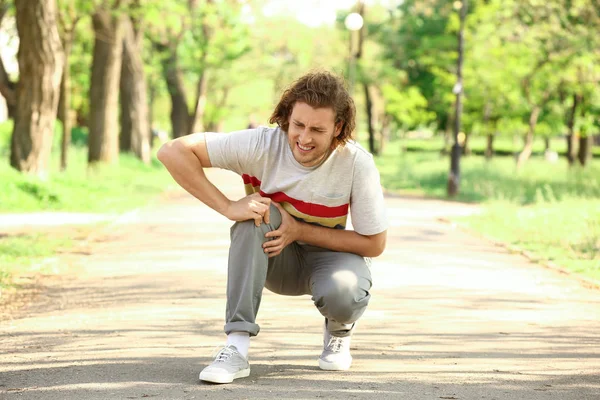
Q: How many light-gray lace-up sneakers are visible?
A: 2